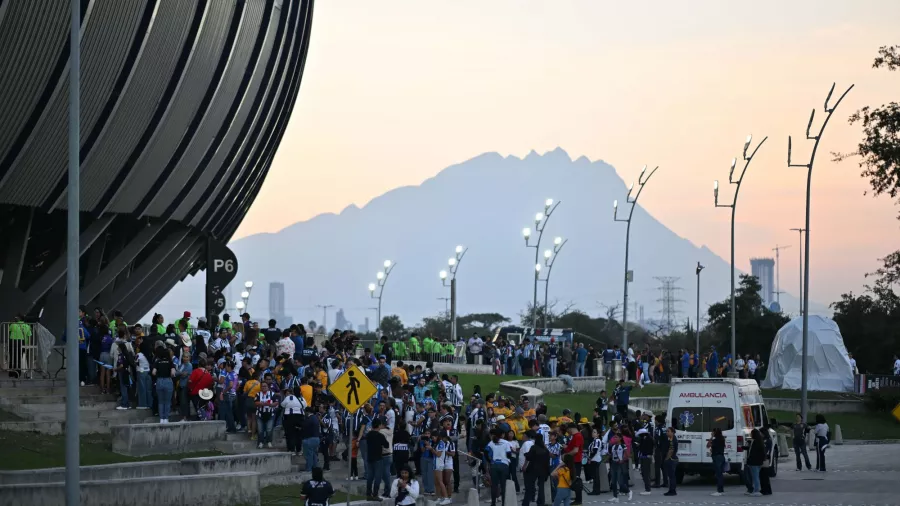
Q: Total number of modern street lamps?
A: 8